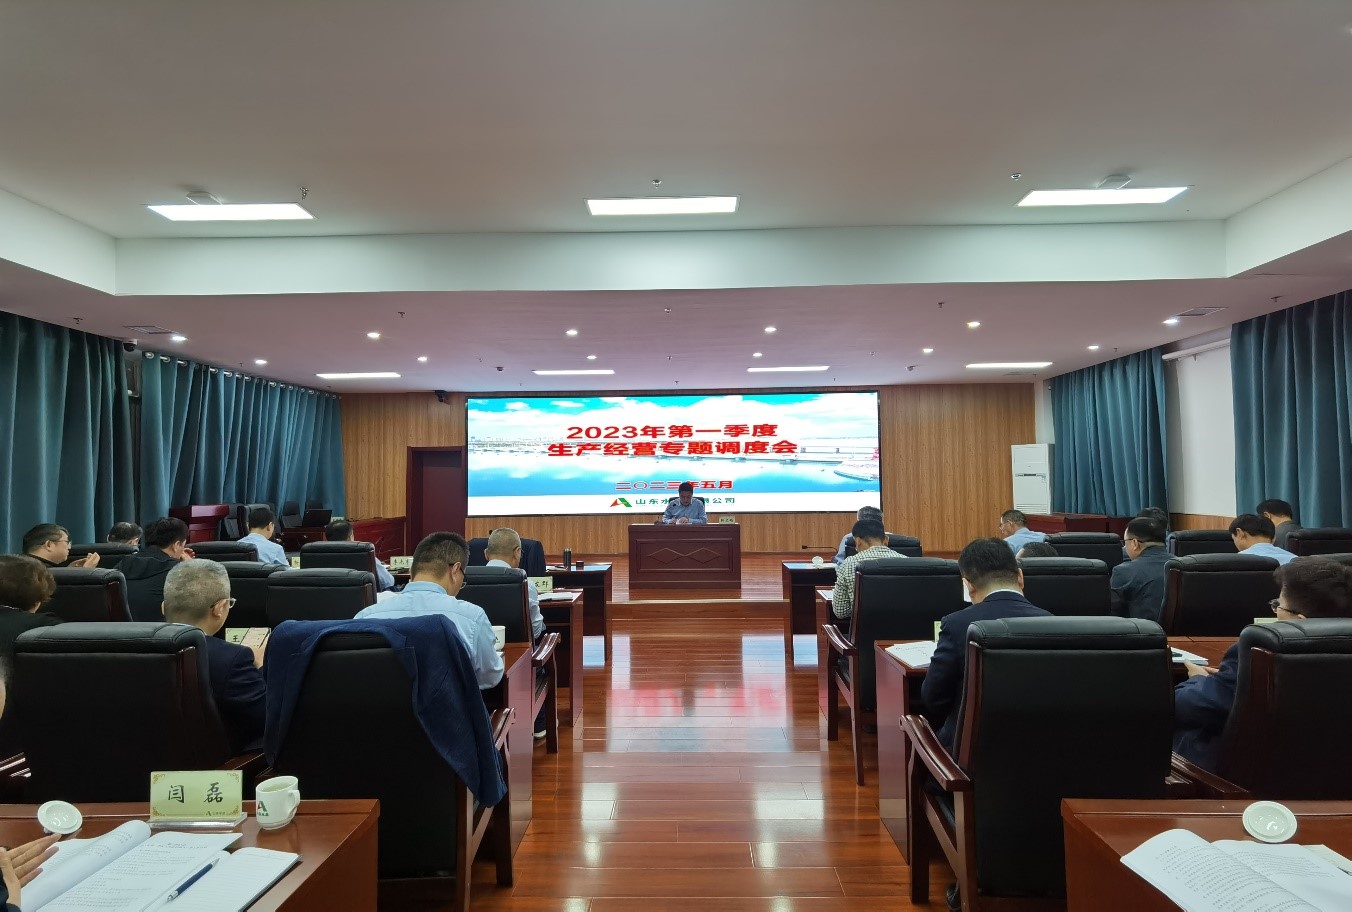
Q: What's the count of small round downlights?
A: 12